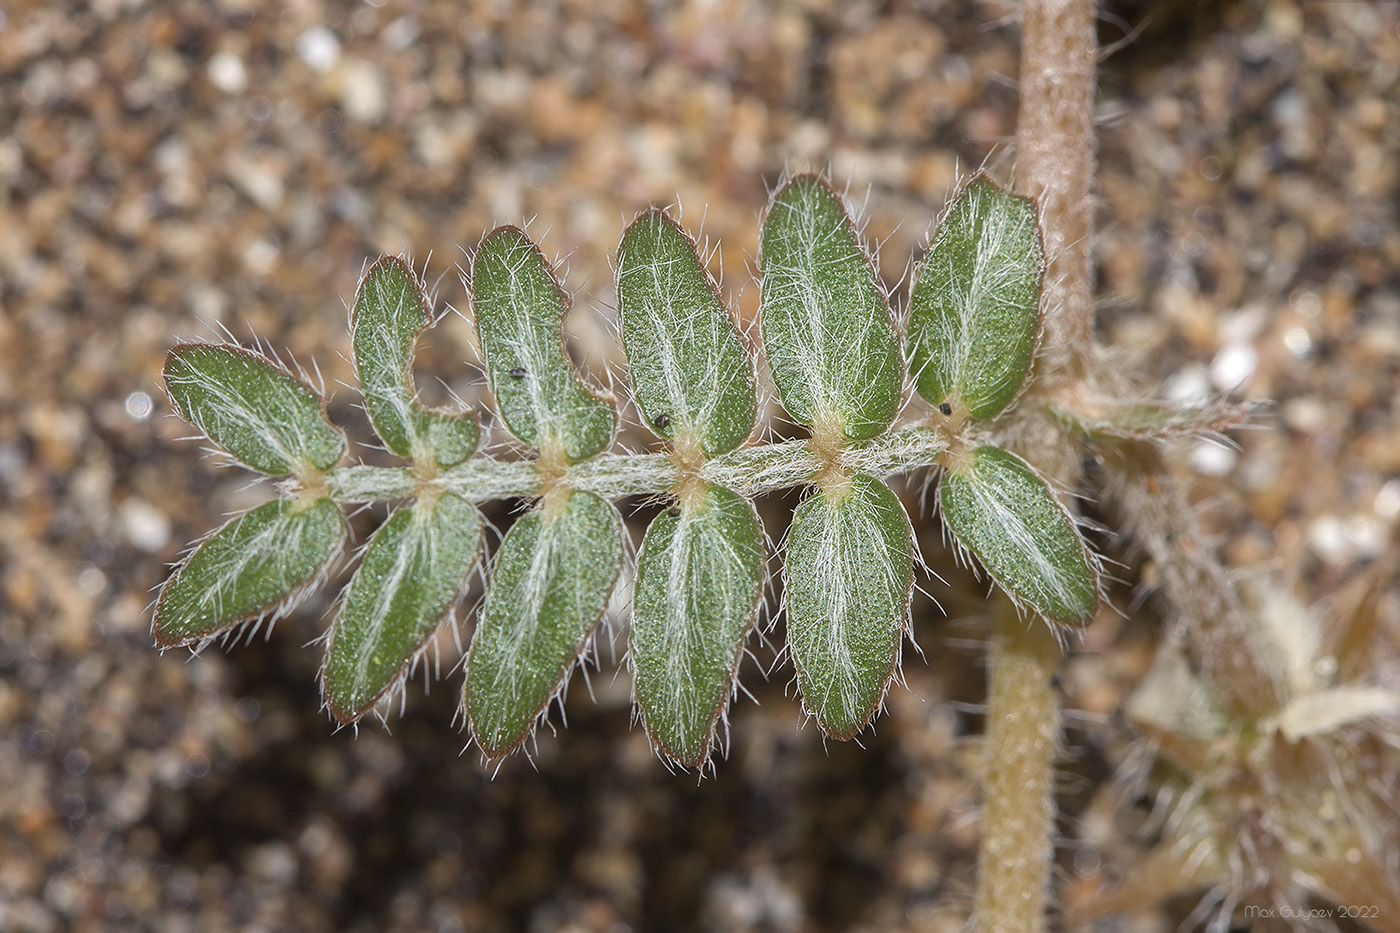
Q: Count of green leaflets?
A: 12